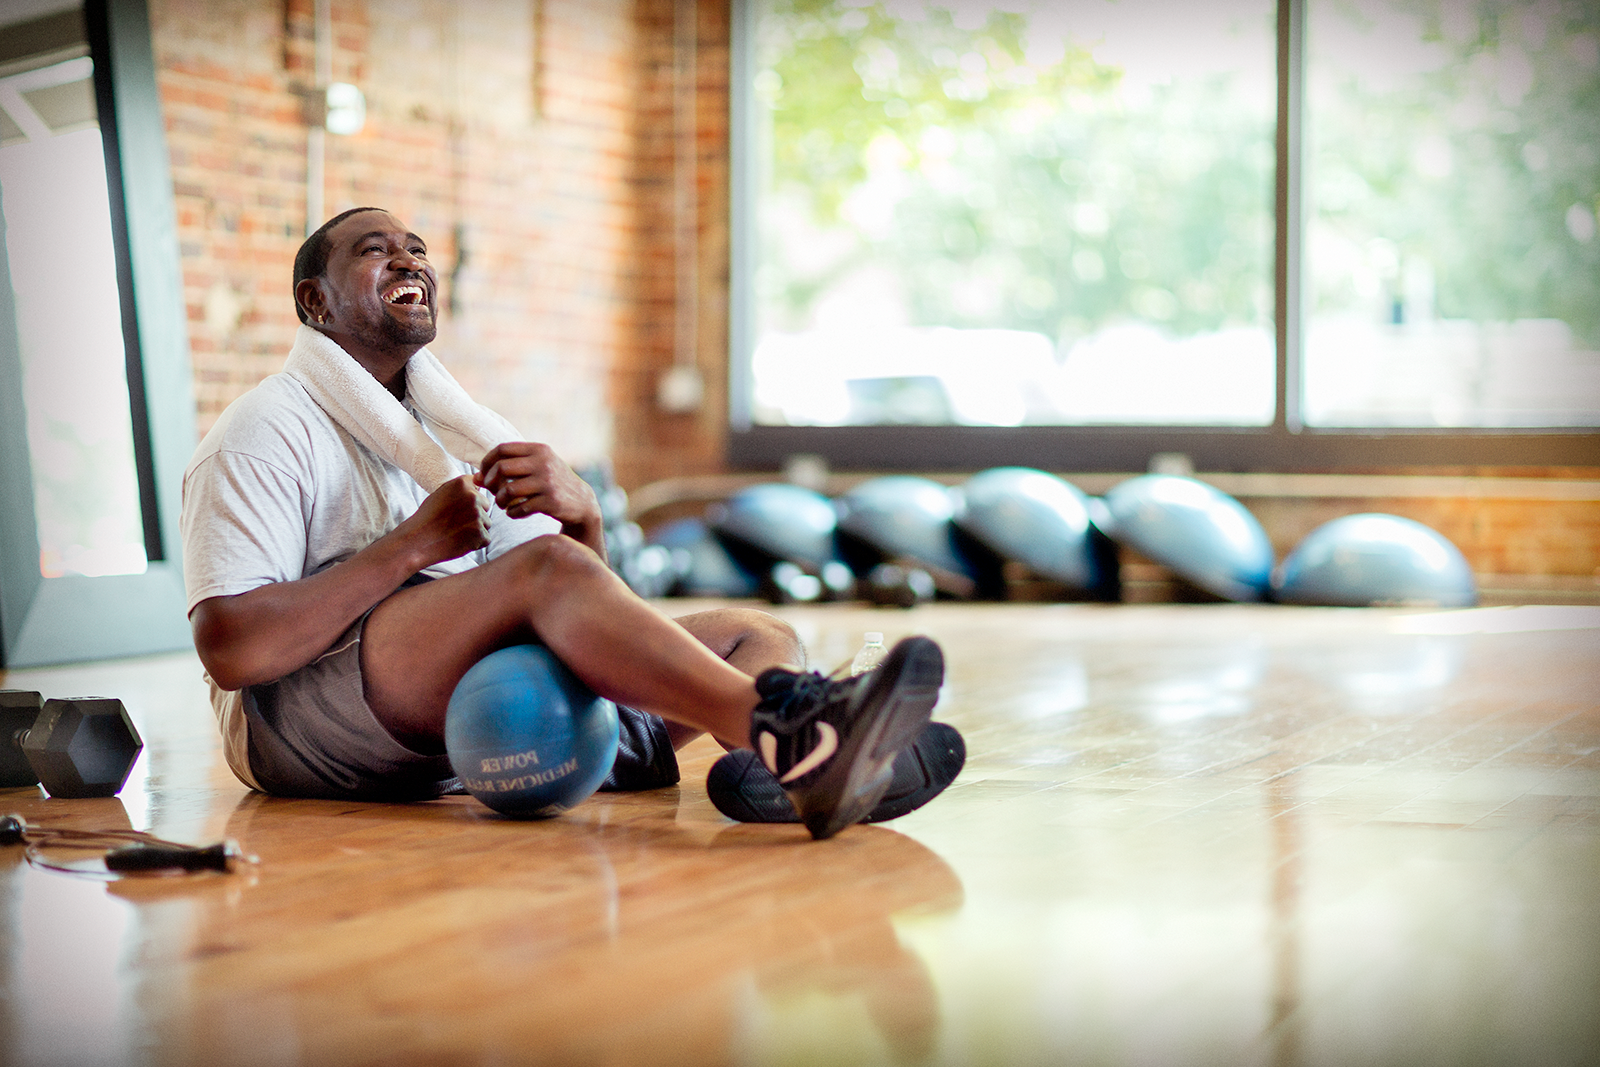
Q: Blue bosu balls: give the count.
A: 6